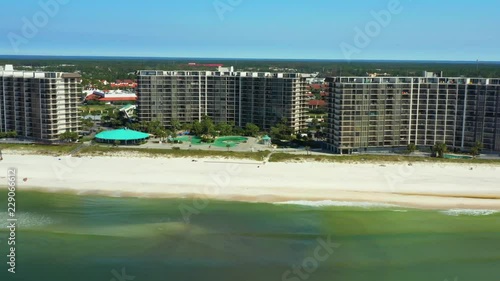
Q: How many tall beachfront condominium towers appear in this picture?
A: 3